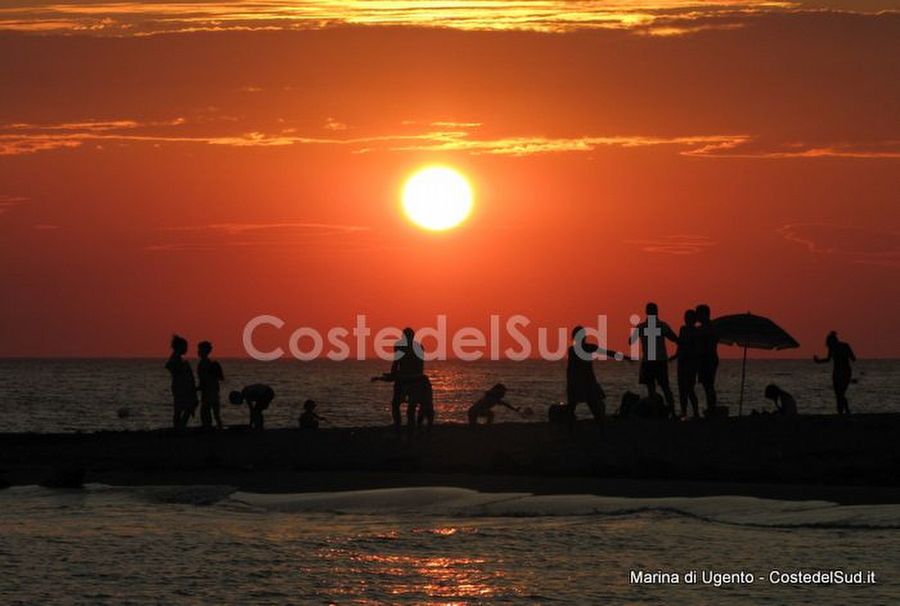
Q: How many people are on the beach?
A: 13